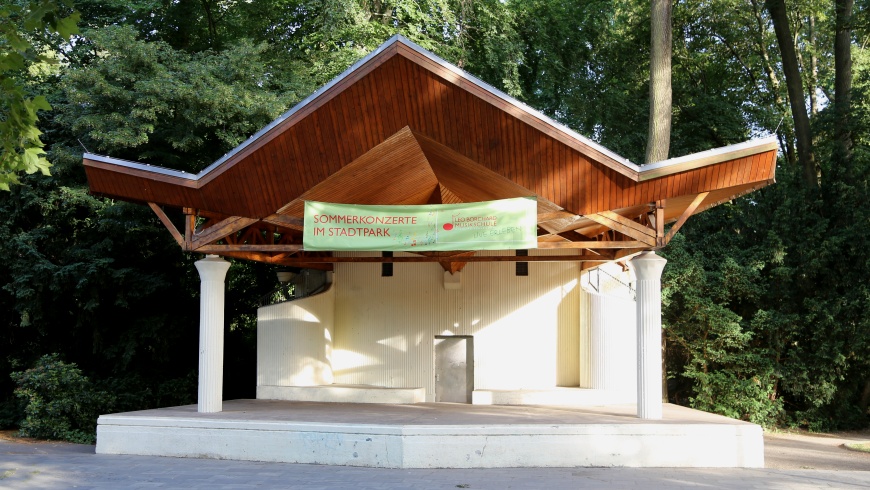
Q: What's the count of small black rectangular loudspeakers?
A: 2